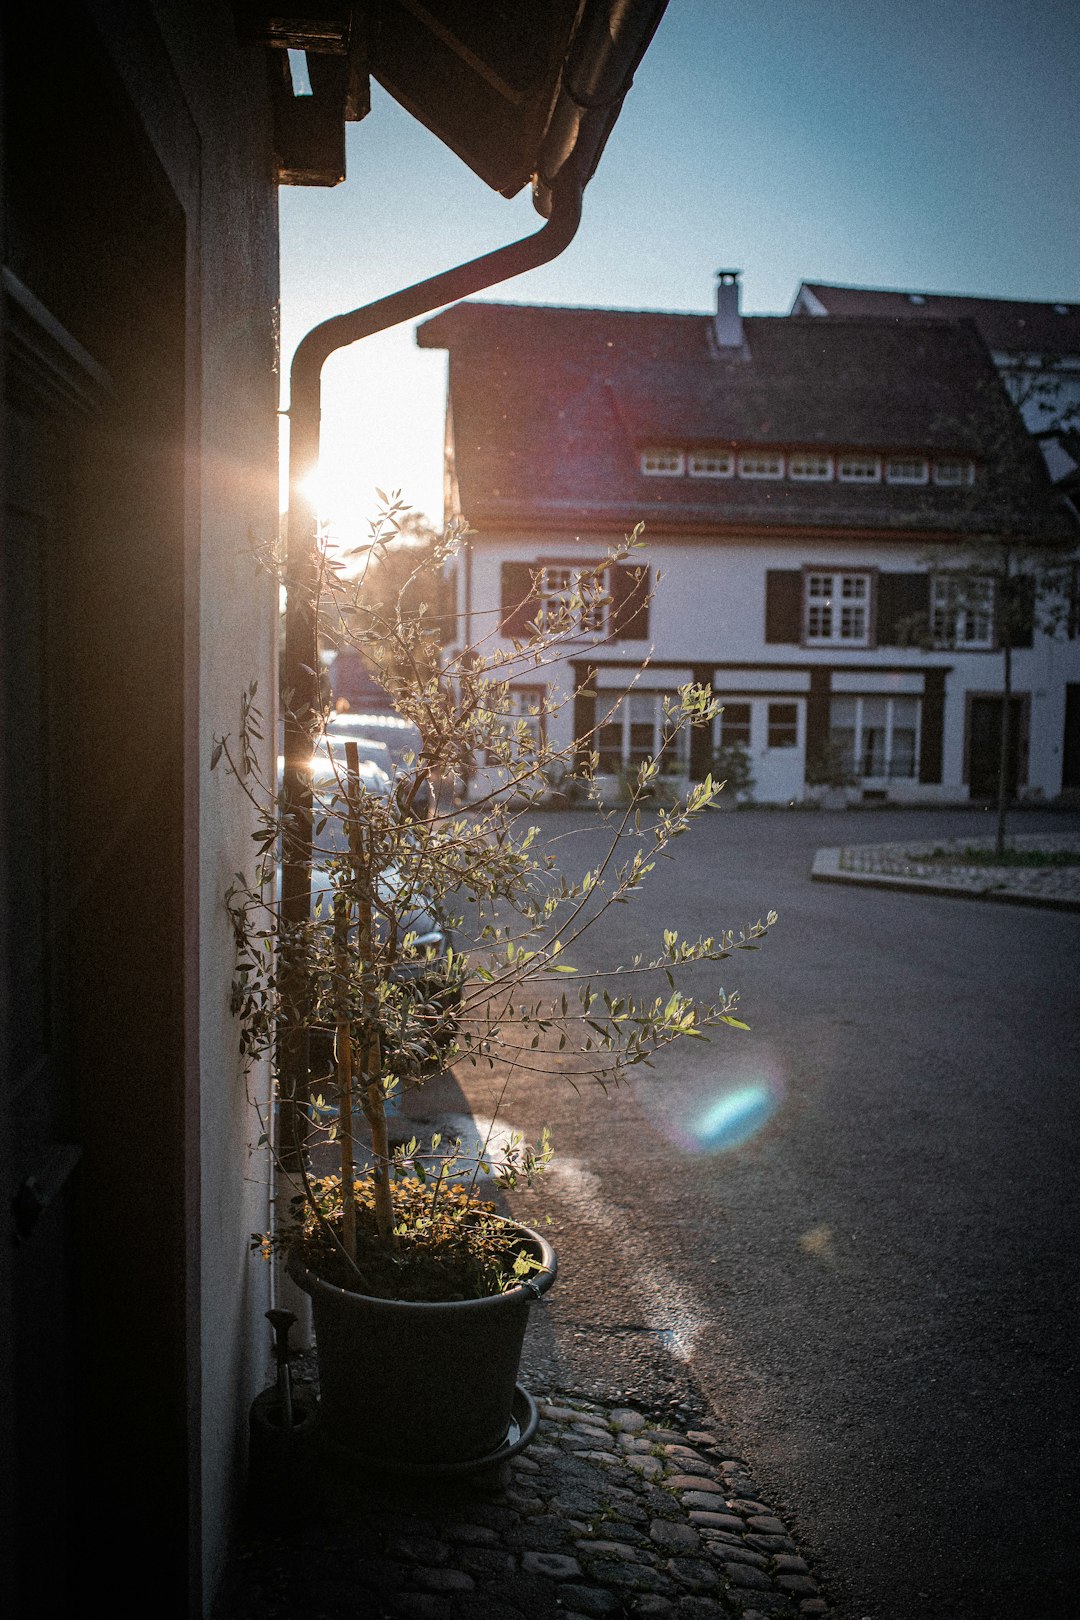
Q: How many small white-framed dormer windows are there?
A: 7